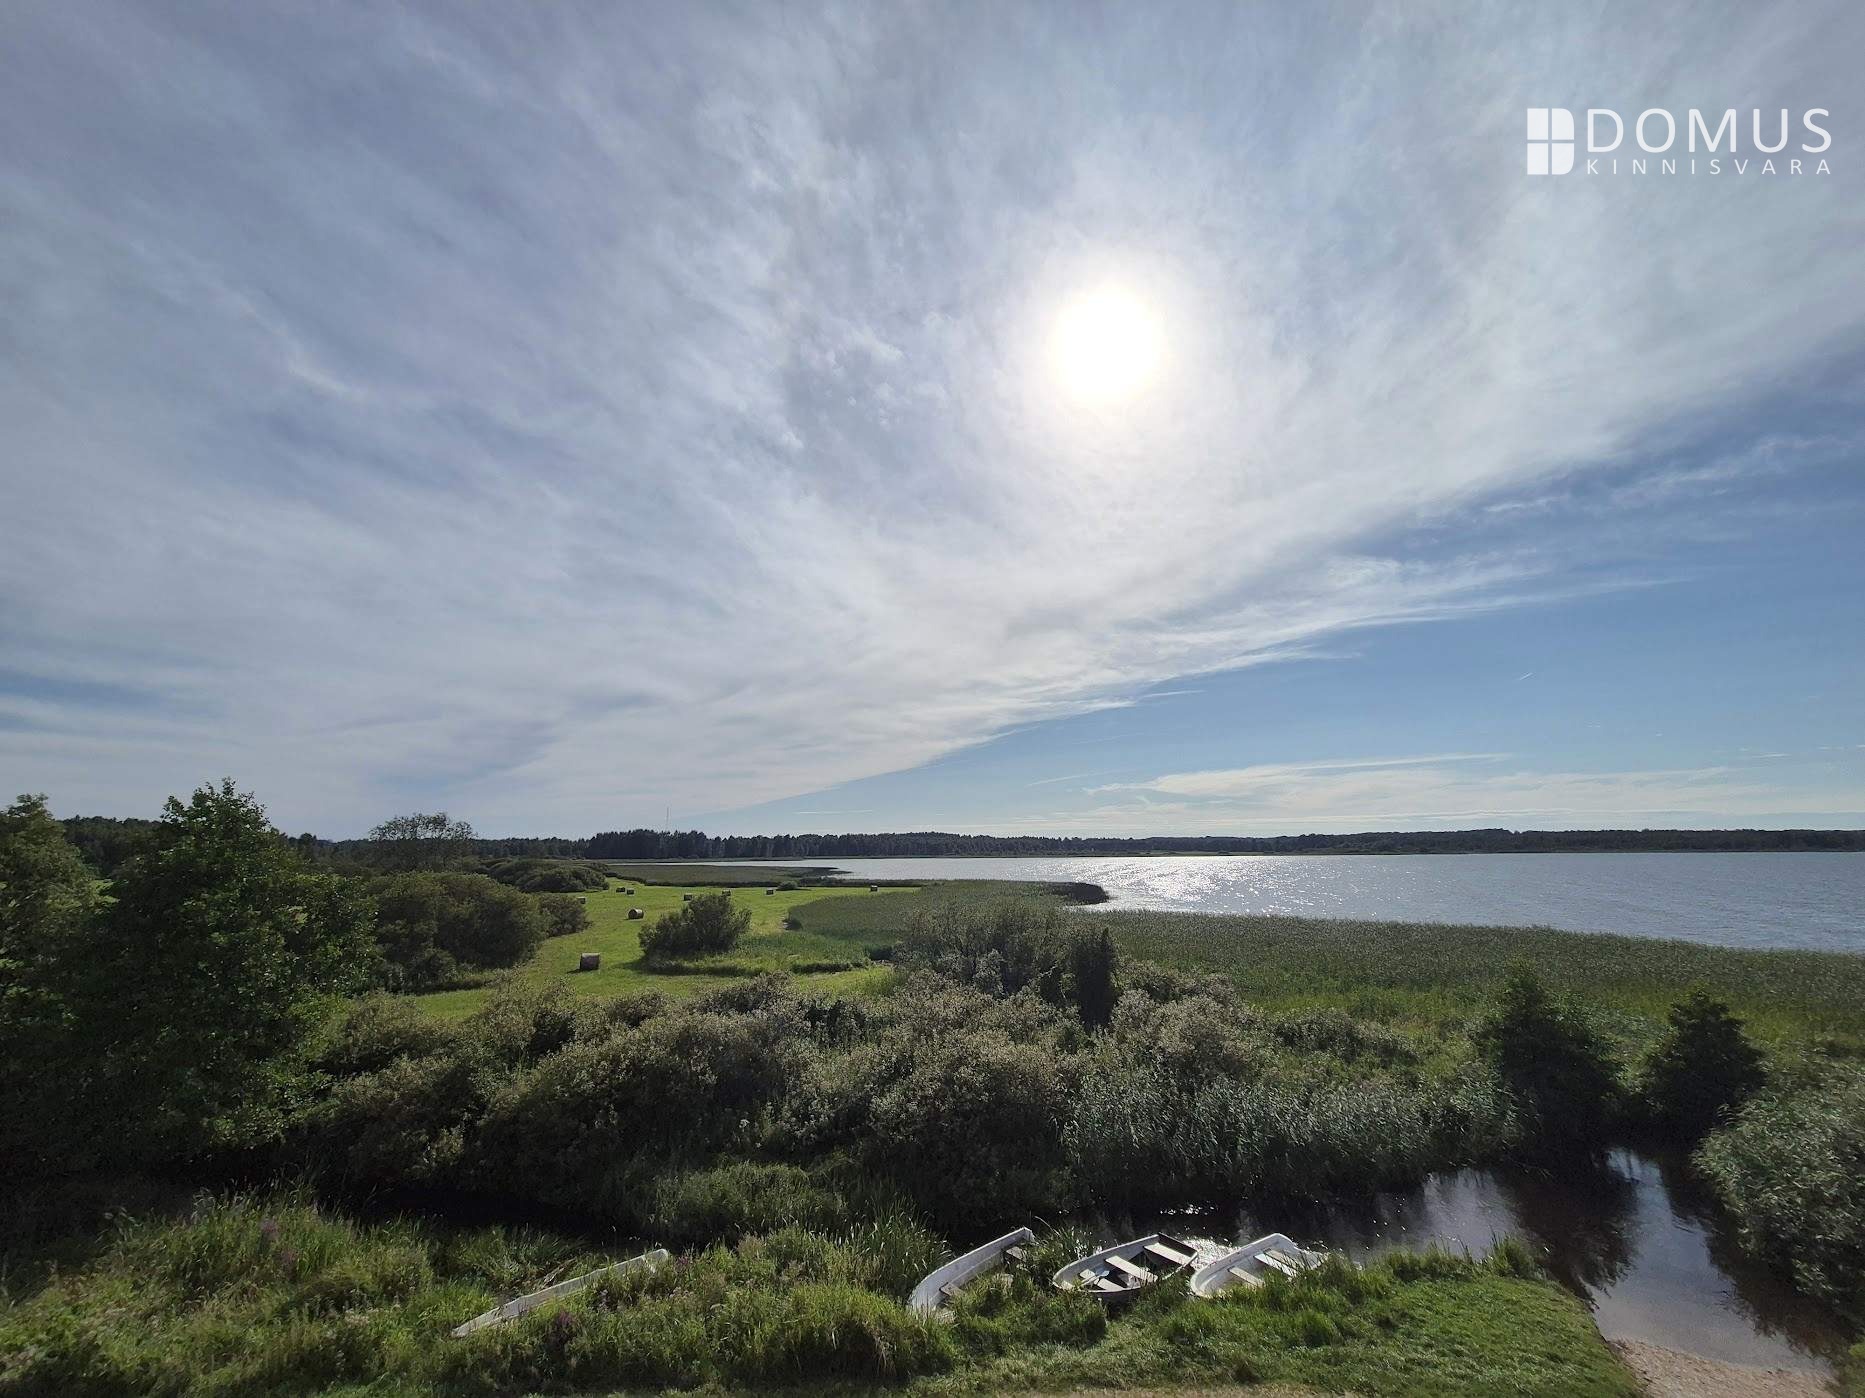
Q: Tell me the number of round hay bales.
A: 9